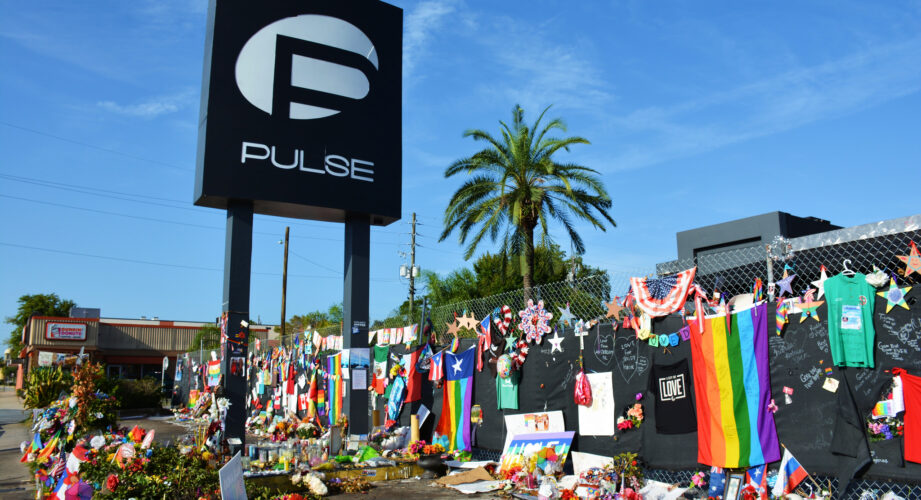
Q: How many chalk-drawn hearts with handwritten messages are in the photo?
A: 3